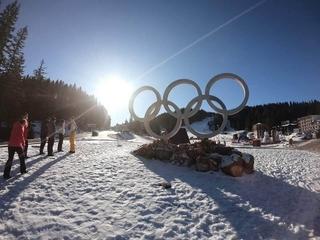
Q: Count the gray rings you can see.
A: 5